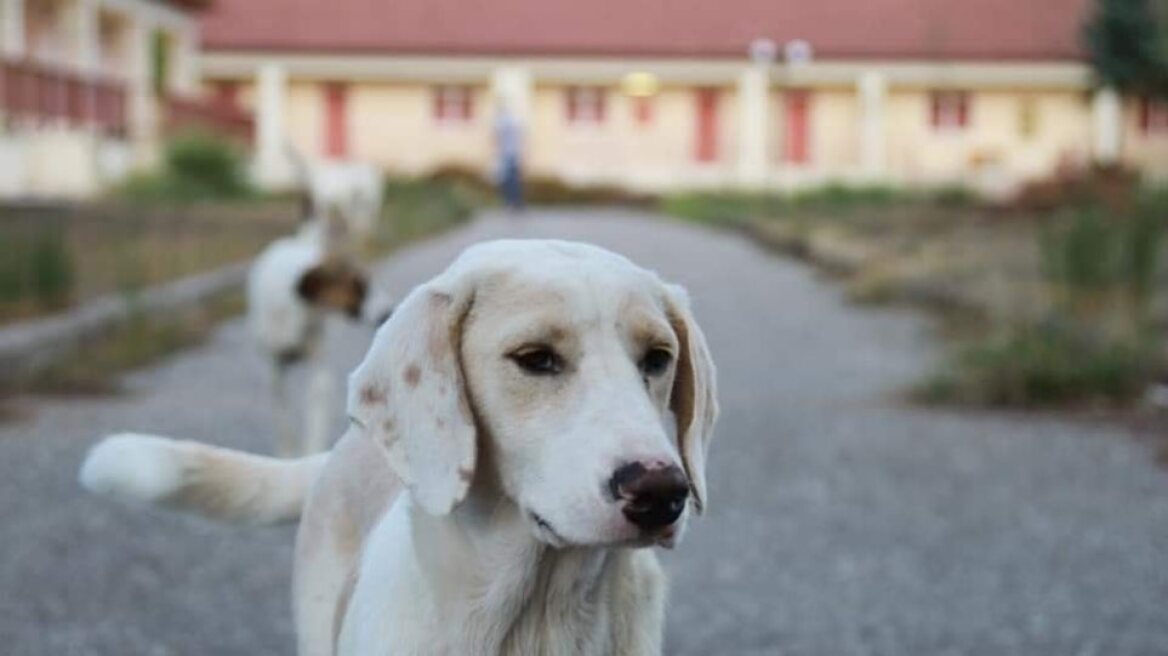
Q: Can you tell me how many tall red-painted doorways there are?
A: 3